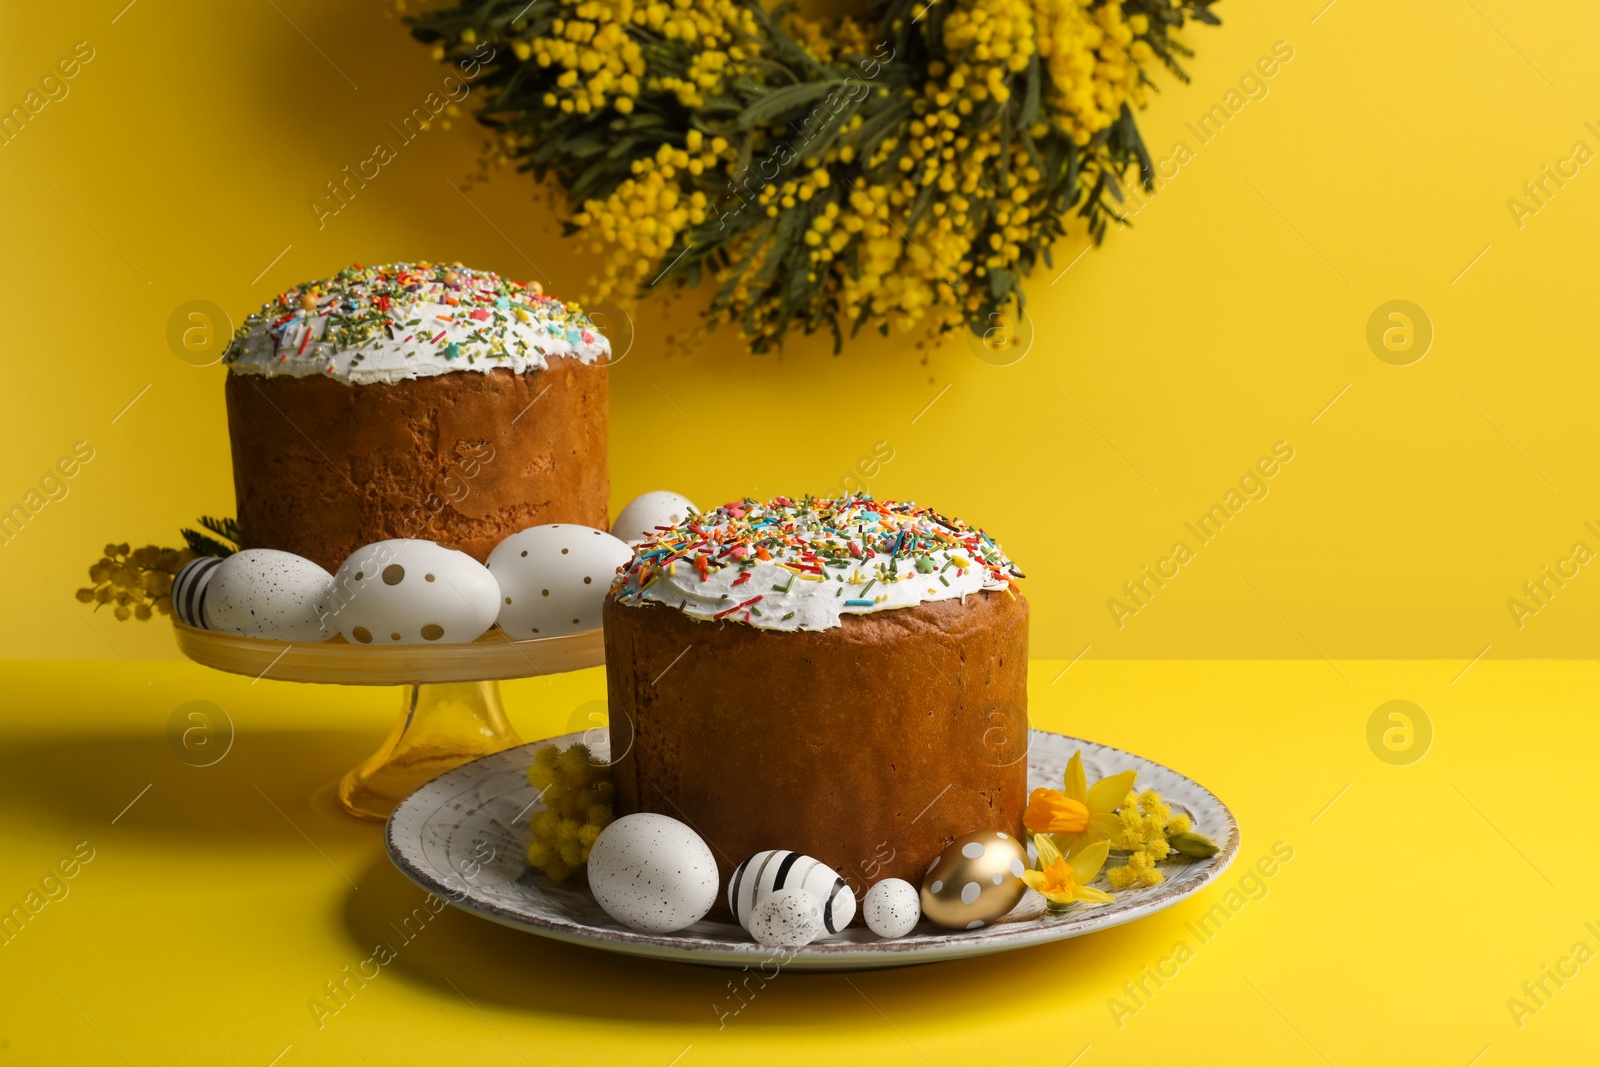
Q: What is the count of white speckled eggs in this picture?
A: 4